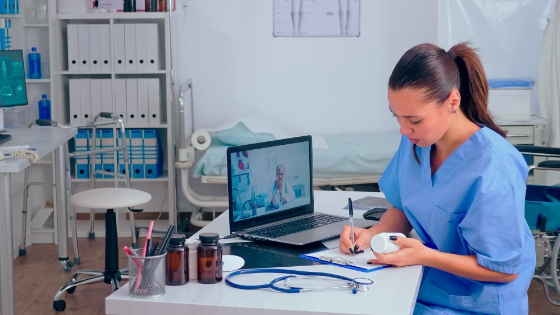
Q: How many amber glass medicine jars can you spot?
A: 2